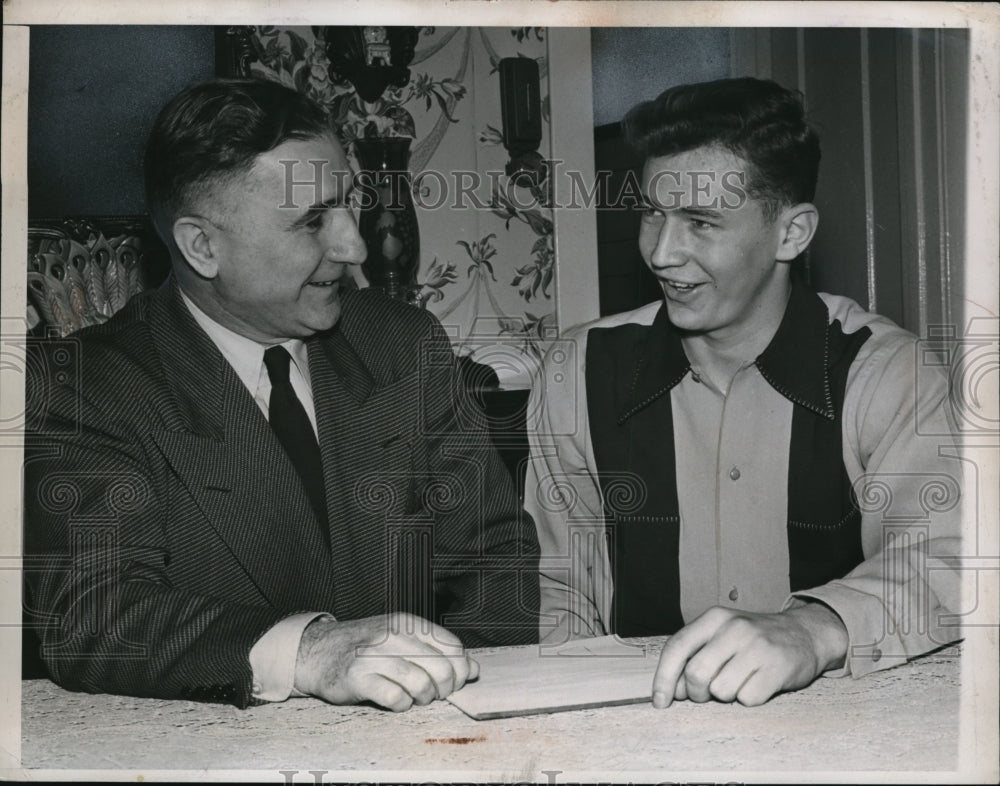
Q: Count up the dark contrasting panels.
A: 2